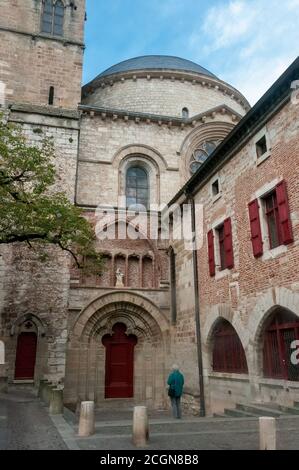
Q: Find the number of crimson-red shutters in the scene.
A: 4